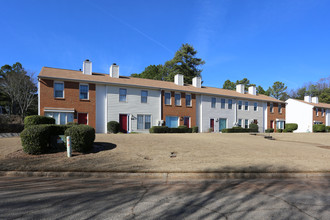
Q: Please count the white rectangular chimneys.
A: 8